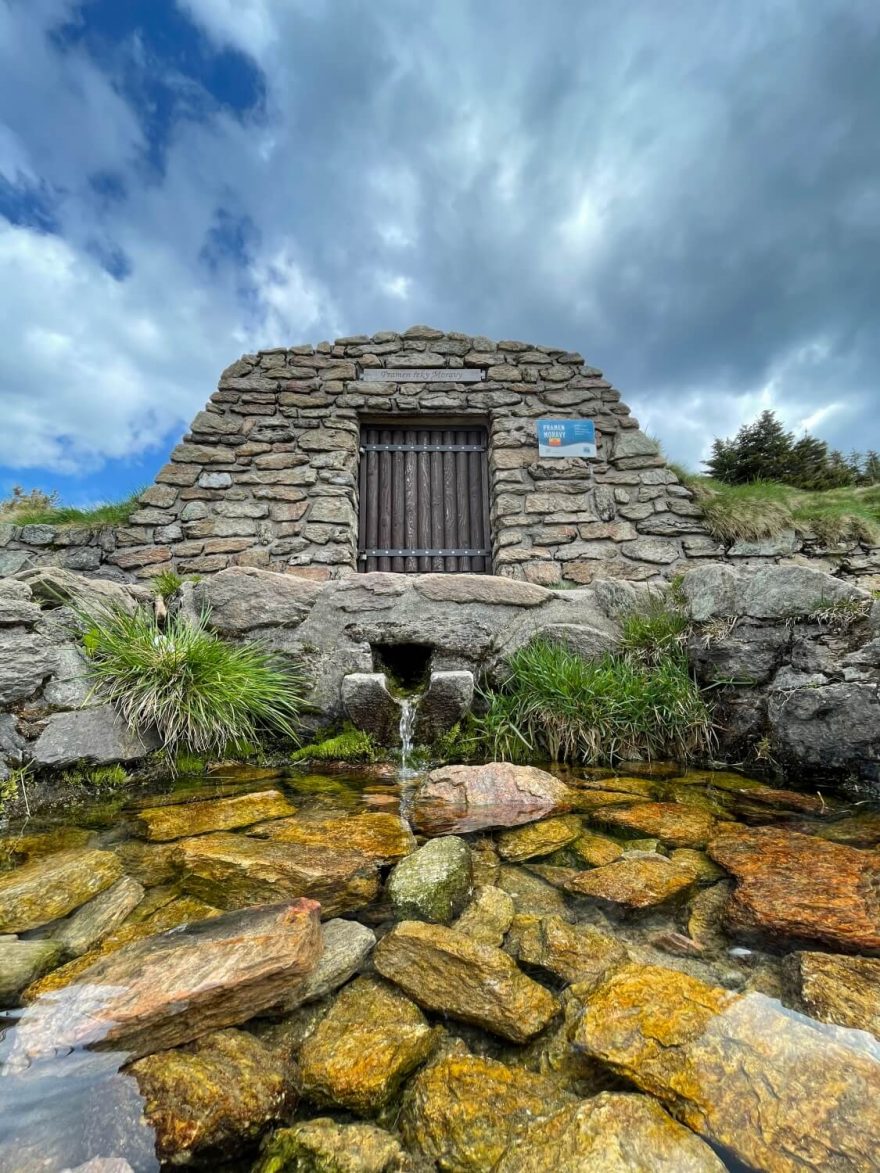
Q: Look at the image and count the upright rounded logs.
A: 9